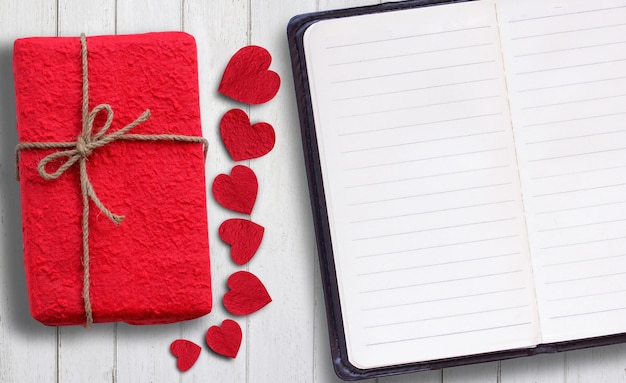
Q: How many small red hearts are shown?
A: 7